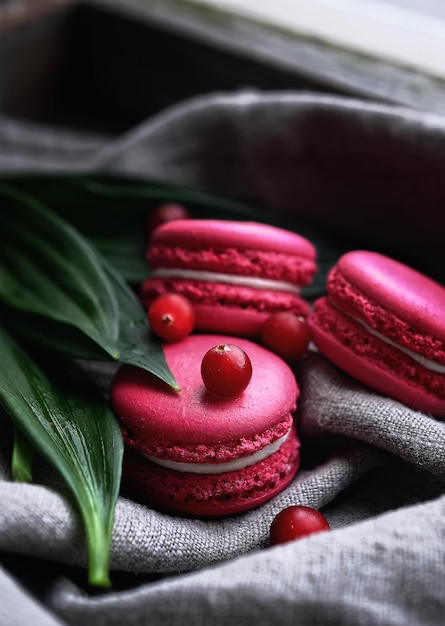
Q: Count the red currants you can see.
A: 5